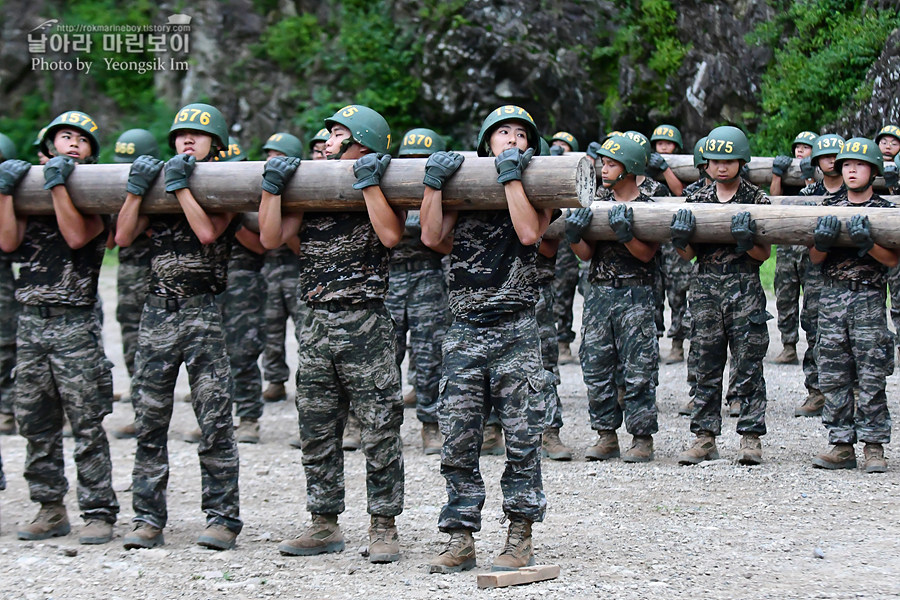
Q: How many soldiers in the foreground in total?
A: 4